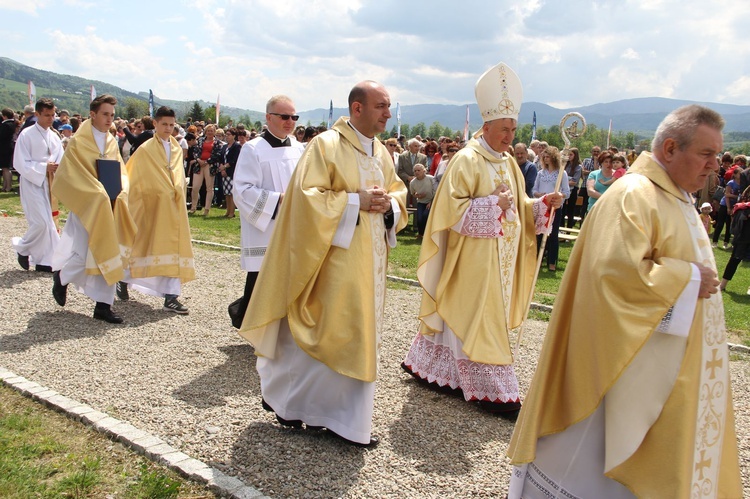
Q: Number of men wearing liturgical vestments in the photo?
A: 7